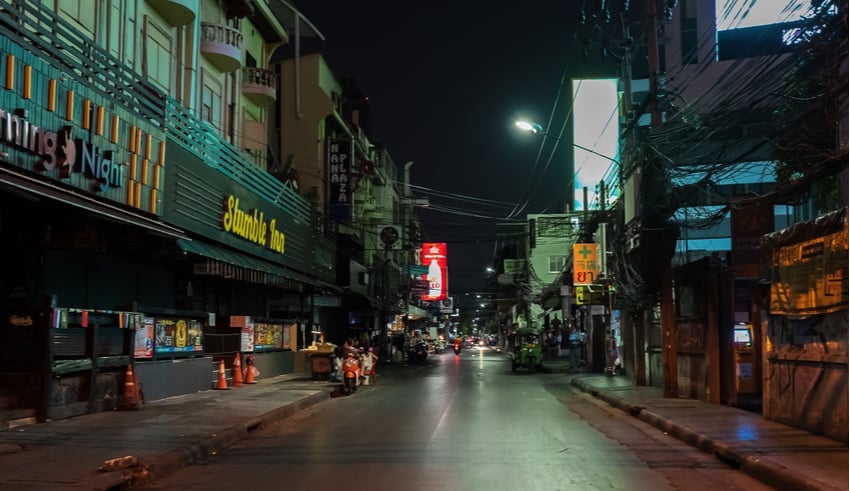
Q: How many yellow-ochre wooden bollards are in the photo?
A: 0